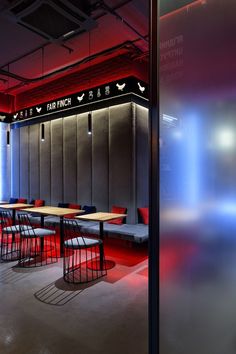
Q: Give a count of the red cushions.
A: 5